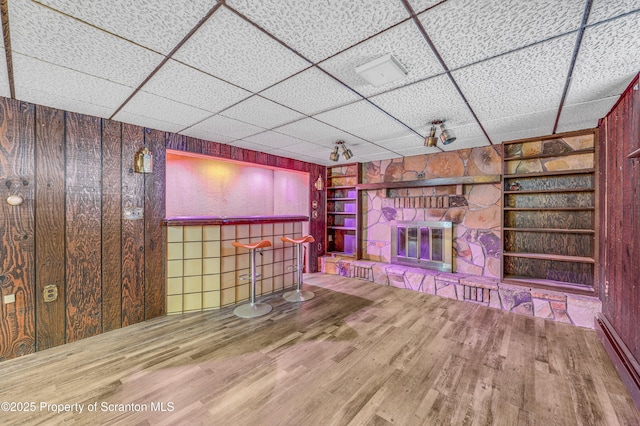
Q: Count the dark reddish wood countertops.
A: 1